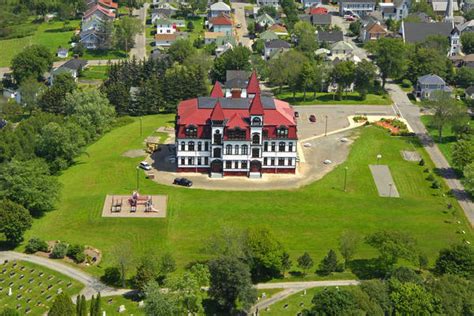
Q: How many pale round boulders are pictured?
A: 3